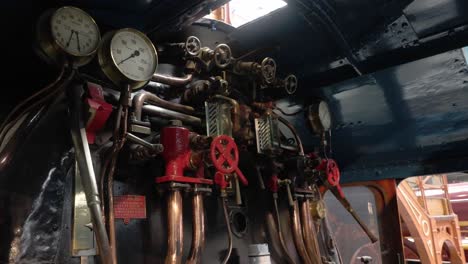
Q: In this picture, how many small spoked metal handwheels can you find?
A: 4